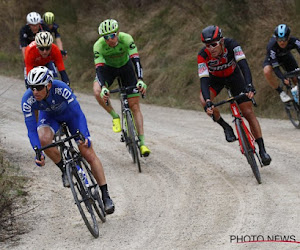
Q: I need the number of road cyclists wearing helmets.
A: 7